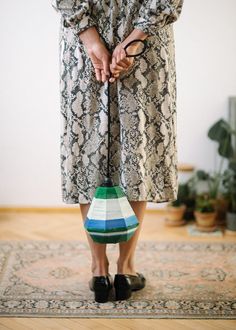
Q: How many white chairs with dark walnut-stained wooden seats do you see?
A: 0